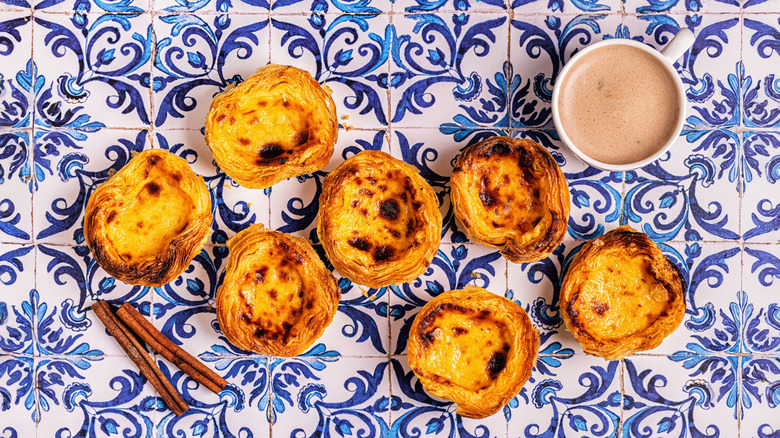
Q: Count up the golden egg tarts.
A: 7